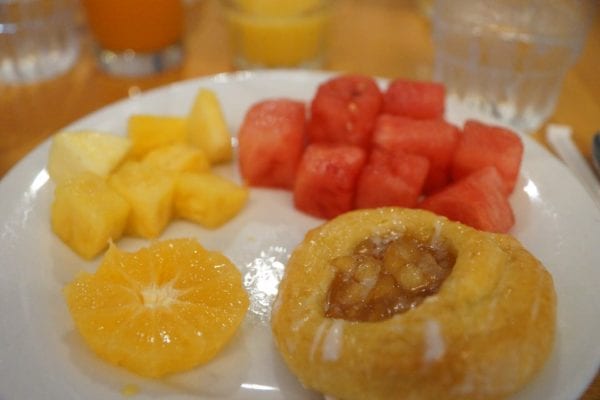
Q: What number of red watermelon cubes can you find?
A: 8